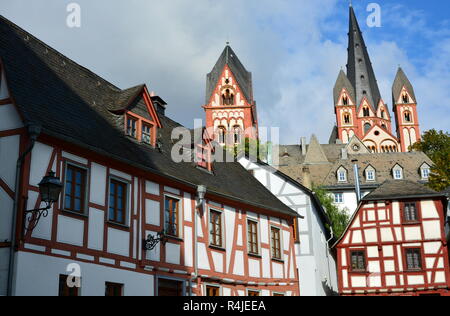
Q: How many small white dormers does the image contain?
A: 4